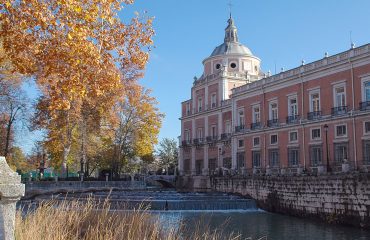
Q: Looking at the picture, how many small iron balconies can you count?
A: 11